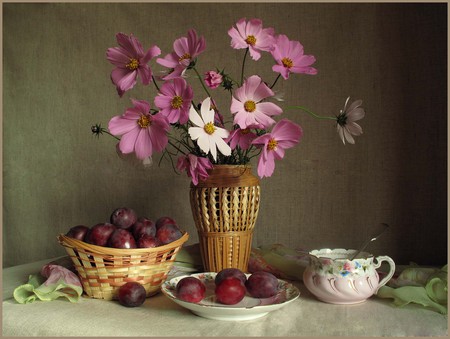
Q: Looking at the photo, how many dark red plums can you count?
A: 13